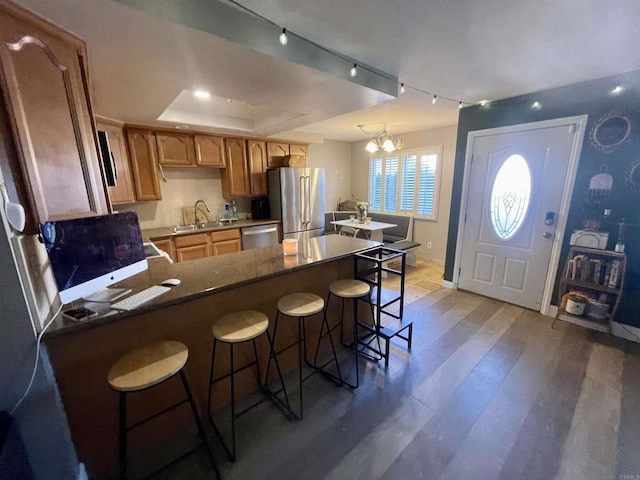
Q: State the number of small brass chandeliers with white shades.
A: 1